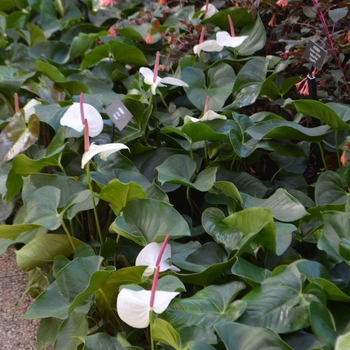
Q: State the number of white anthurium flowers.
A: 10